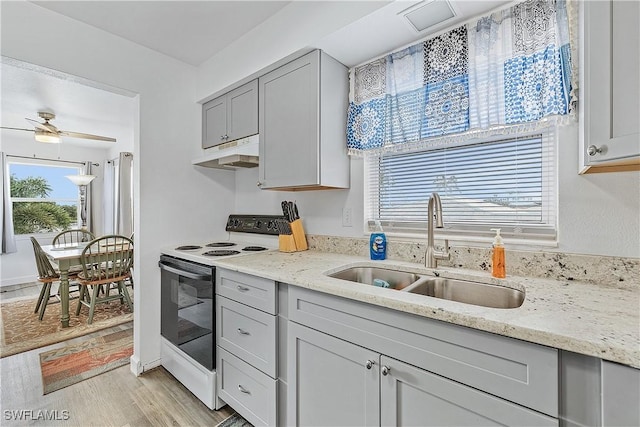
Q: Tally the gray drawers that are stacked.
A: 3